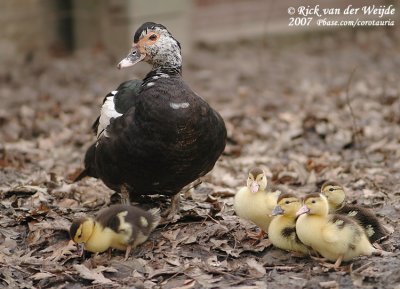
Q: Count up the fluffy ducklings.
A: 5